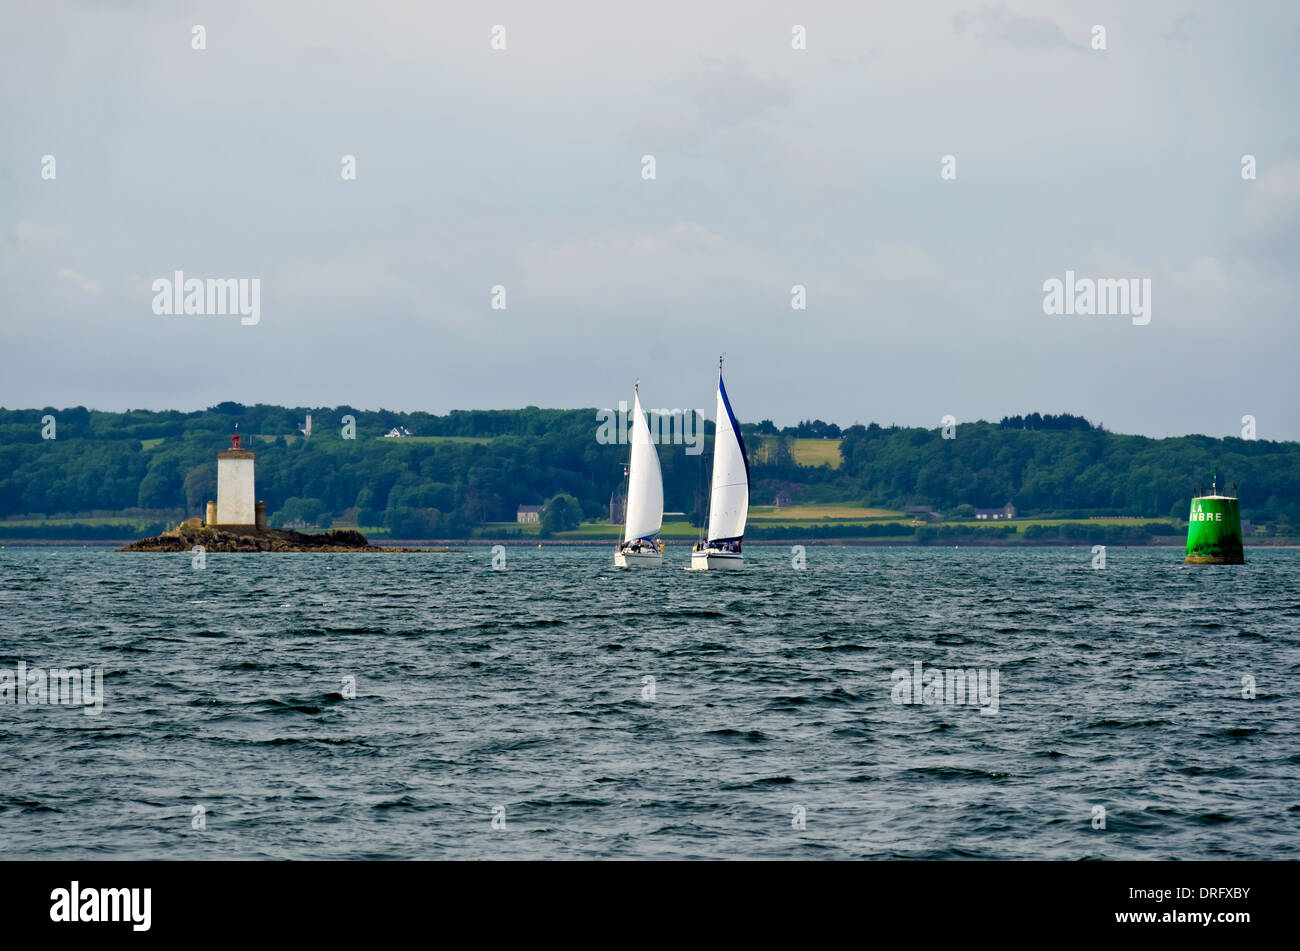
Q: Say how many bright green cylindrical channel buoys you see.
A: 1